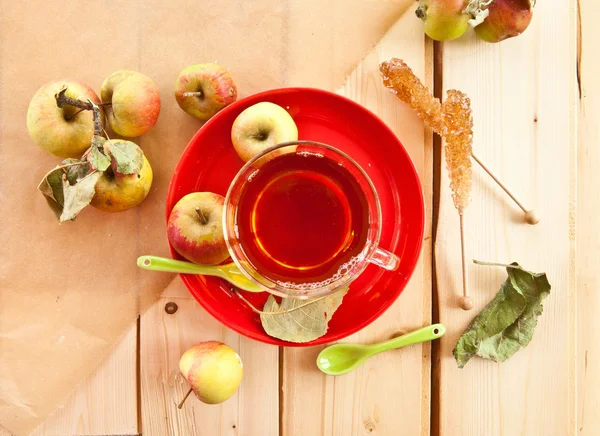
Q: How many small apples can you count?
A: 9